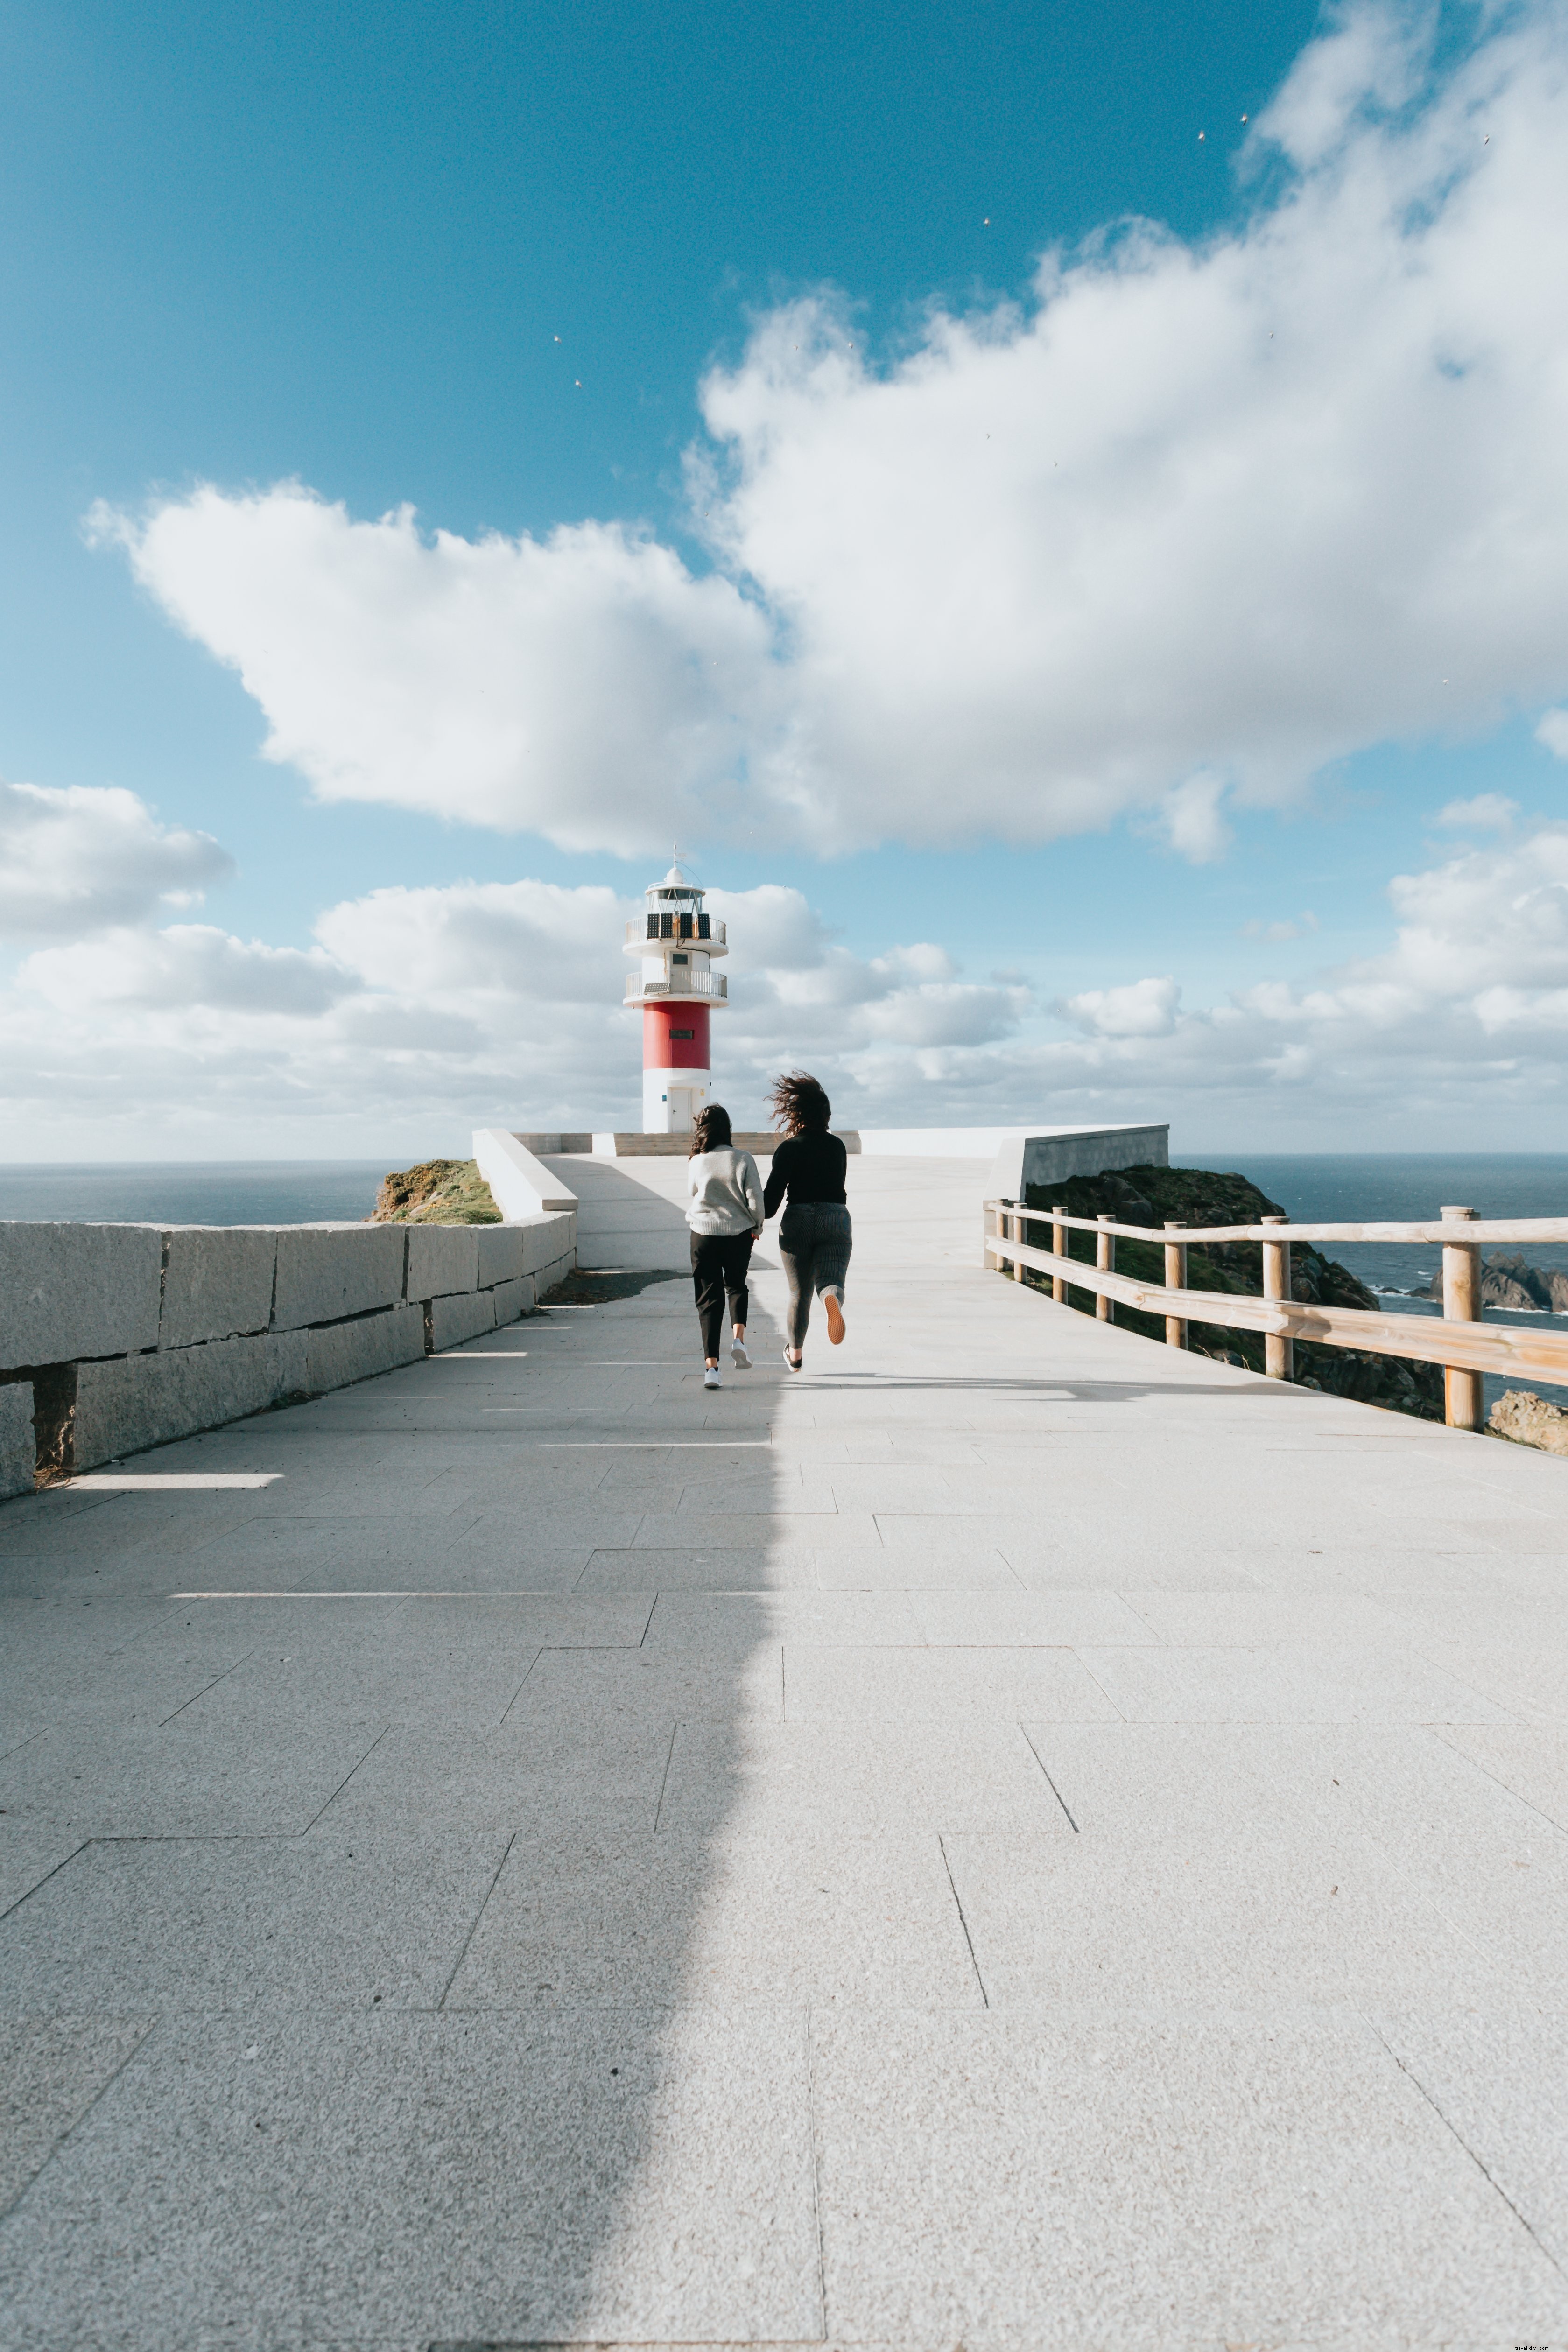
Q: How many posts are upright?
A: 7